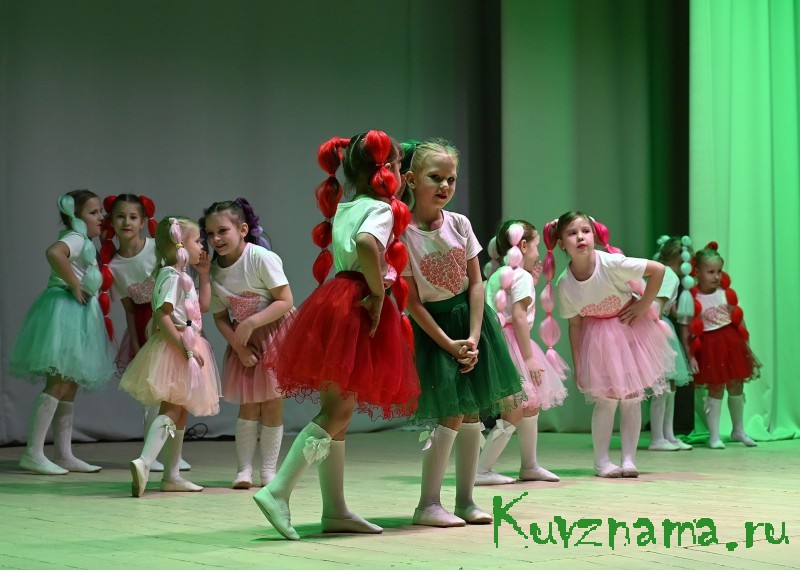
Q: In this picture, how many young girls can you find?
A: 10